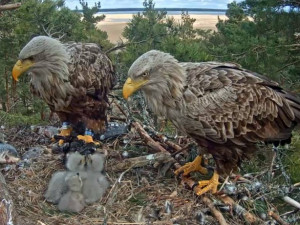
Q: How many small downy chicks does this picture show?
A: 3